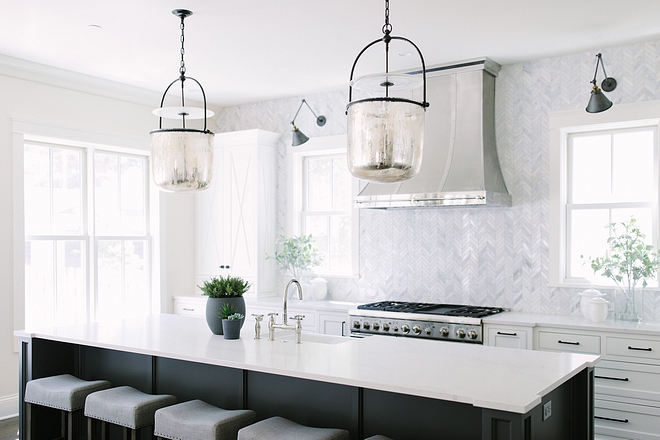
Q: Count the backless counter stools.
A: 5